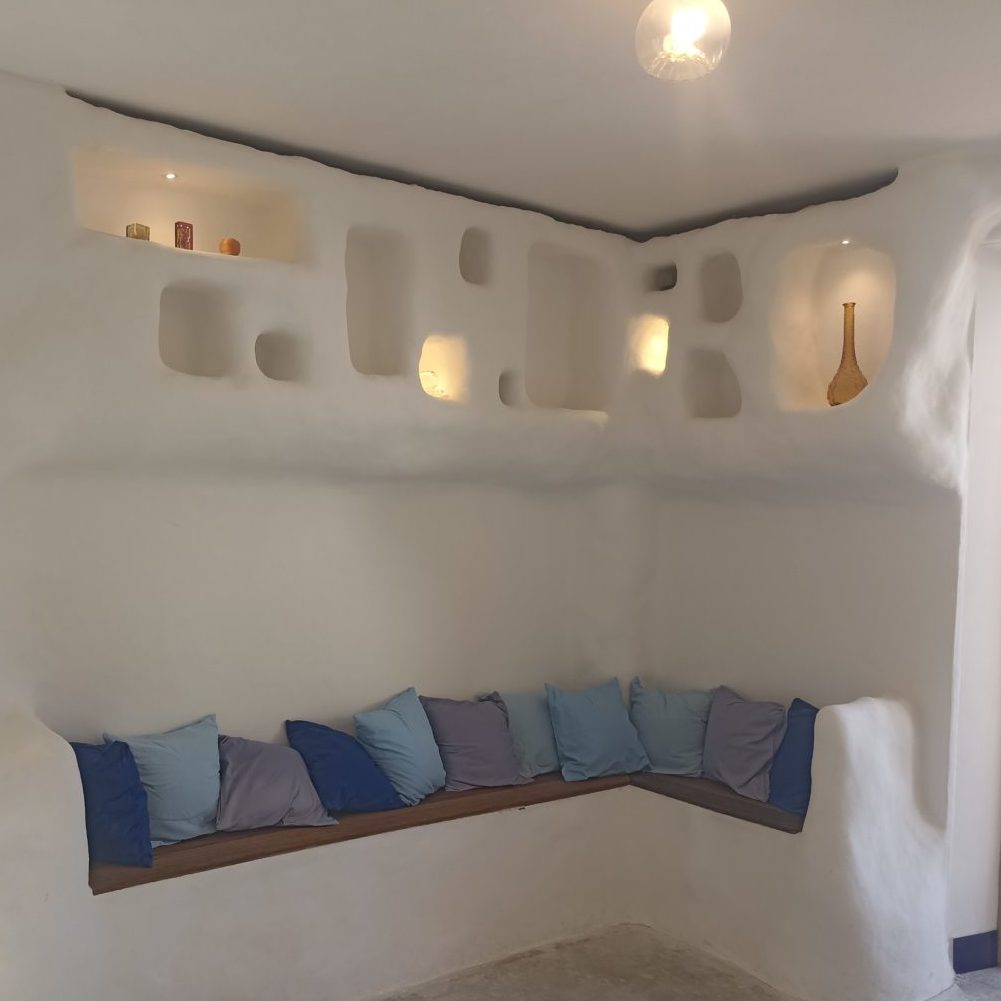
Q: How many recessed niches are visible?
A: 13